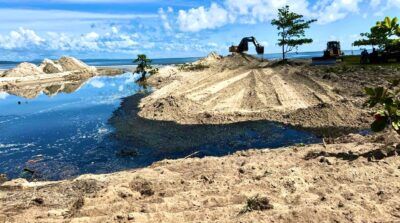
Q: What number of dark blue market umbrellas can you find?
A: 0